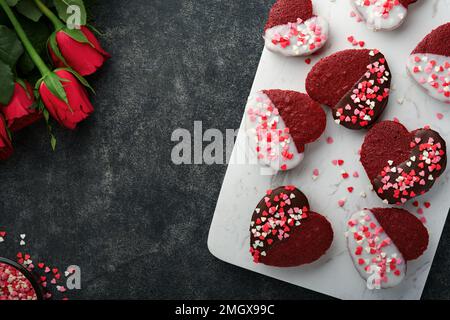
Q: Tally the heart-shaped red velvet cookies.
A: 8